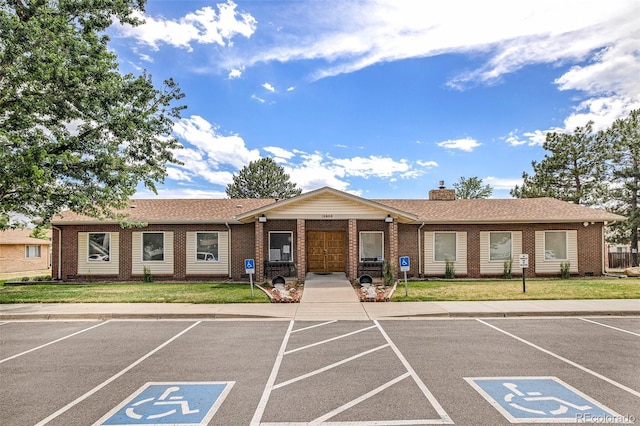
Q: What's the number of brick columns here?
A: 4